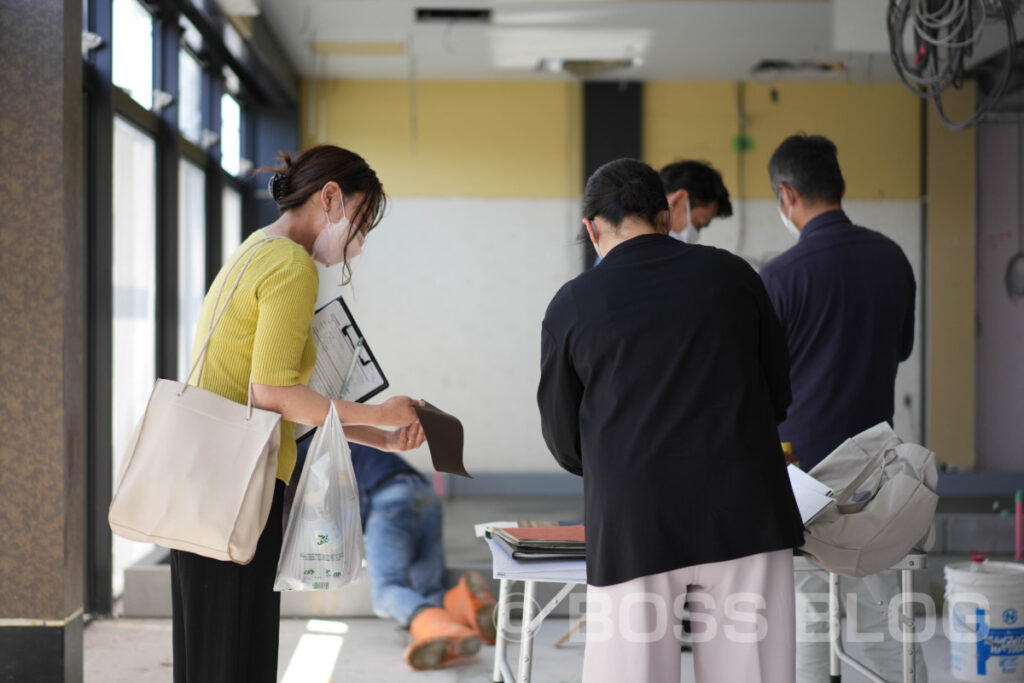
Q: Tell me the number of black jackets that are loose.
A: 1